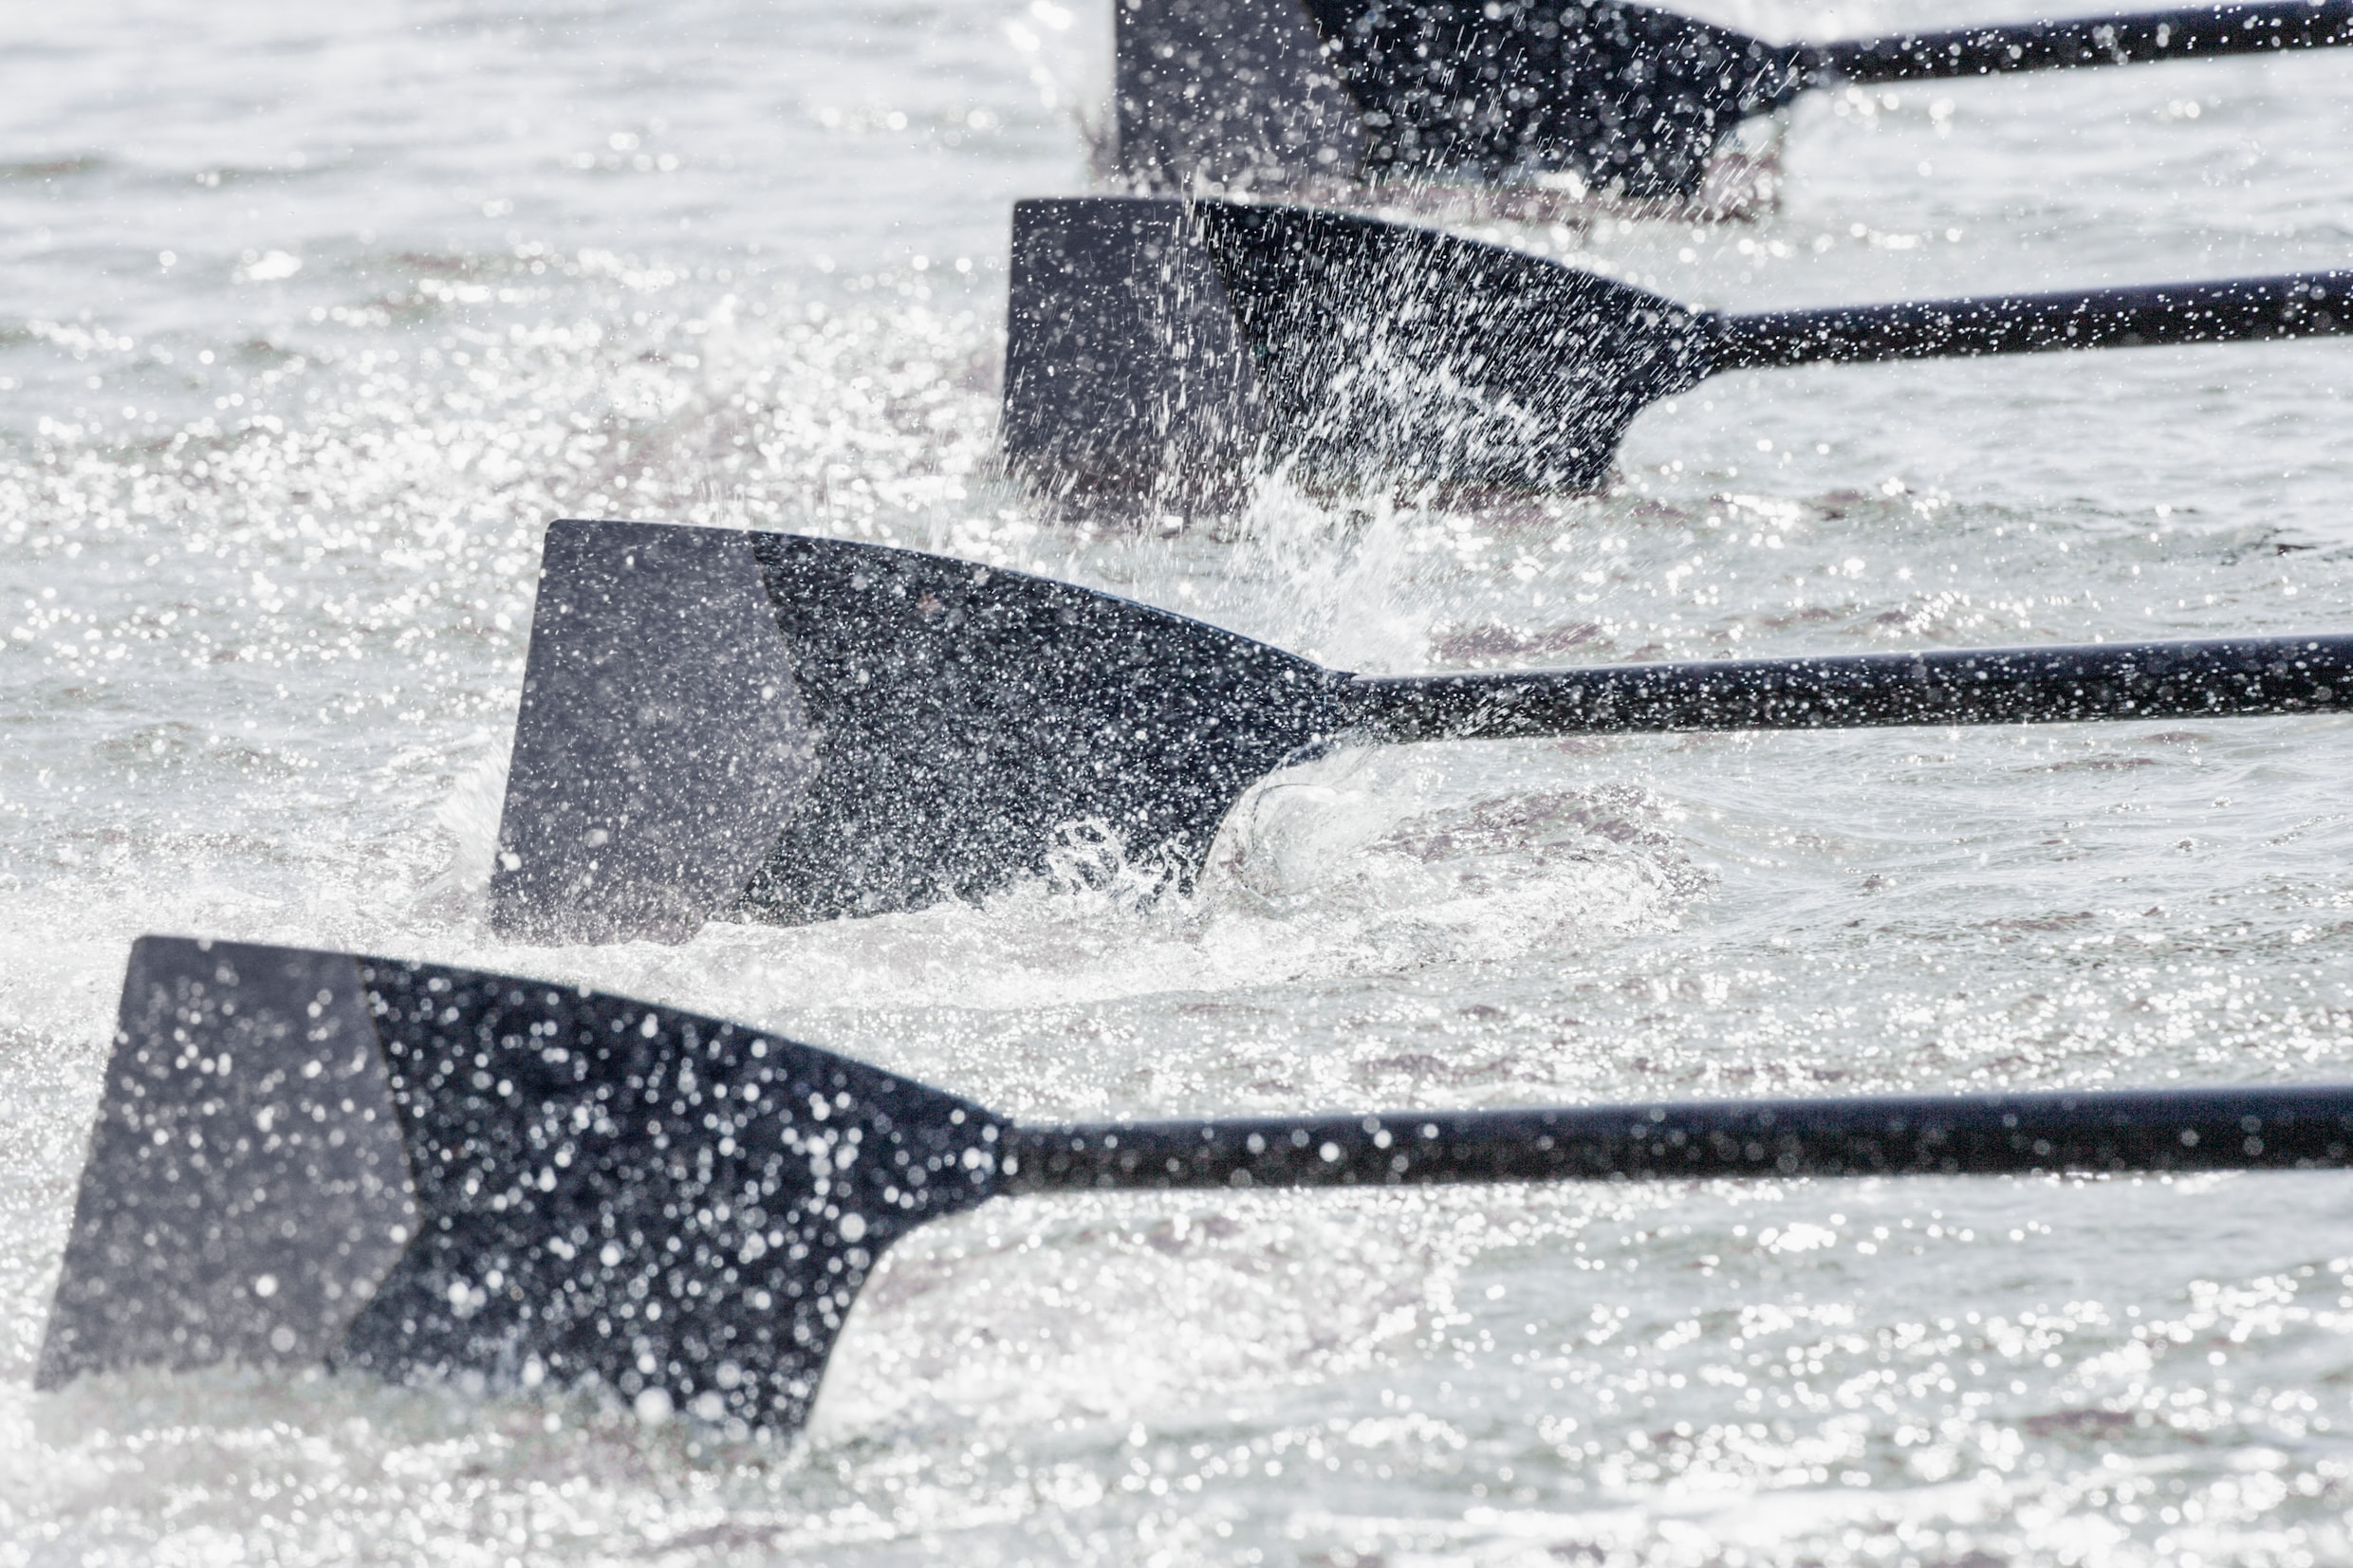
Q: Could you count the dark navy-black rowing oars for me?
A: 4